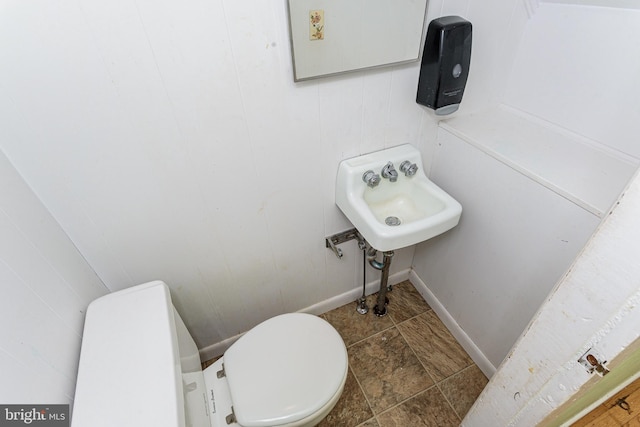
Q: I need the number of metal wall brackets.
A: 1